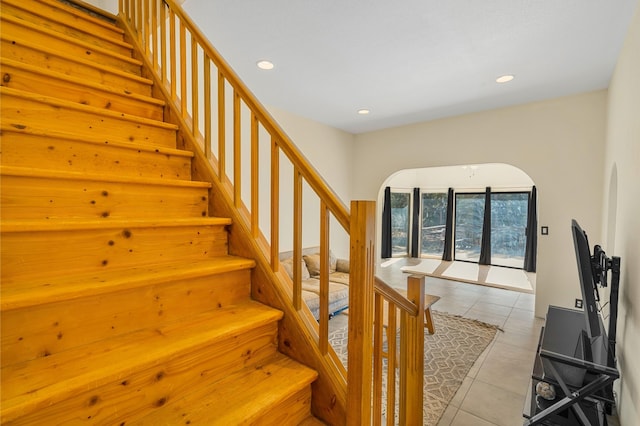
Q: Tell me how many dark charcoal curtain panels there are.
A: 5